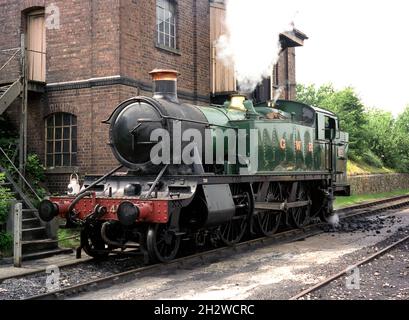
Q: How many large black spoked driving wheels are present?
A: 3